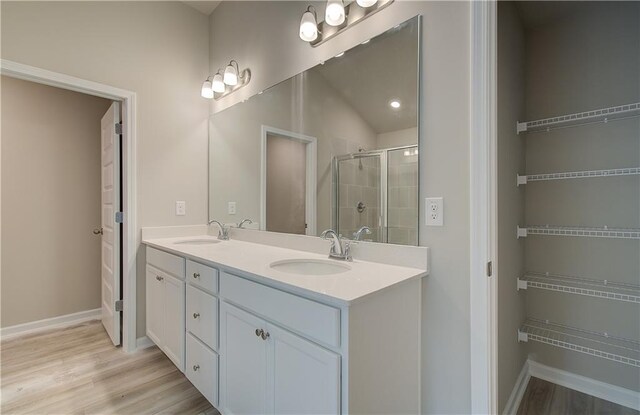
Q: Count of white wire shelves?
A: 5